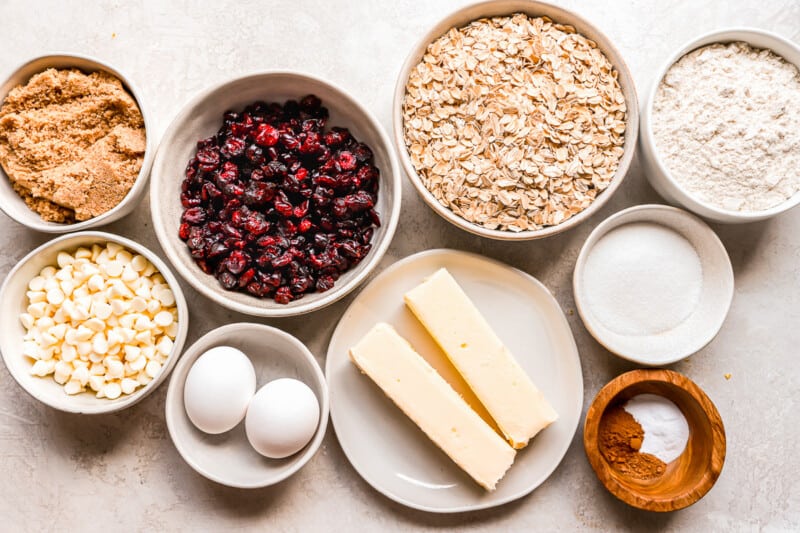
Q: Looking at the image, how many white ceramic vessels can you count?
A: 8